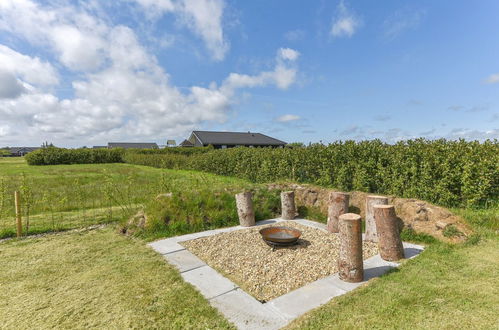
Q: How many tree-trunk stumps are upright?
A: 6